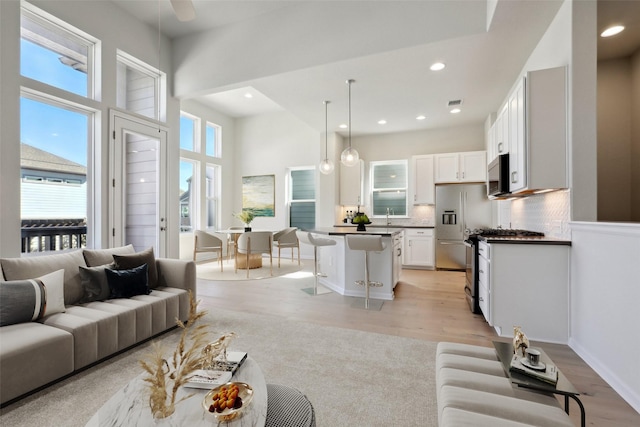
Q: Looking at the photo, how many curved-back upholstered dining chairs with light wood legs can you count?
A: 4